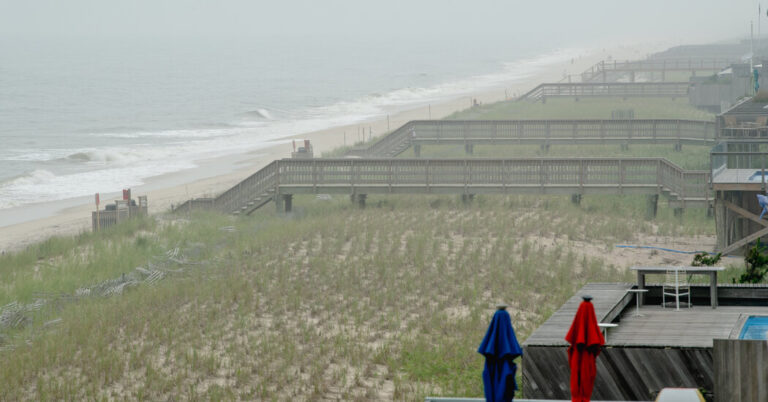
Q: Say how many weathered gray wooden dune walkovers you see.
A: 4